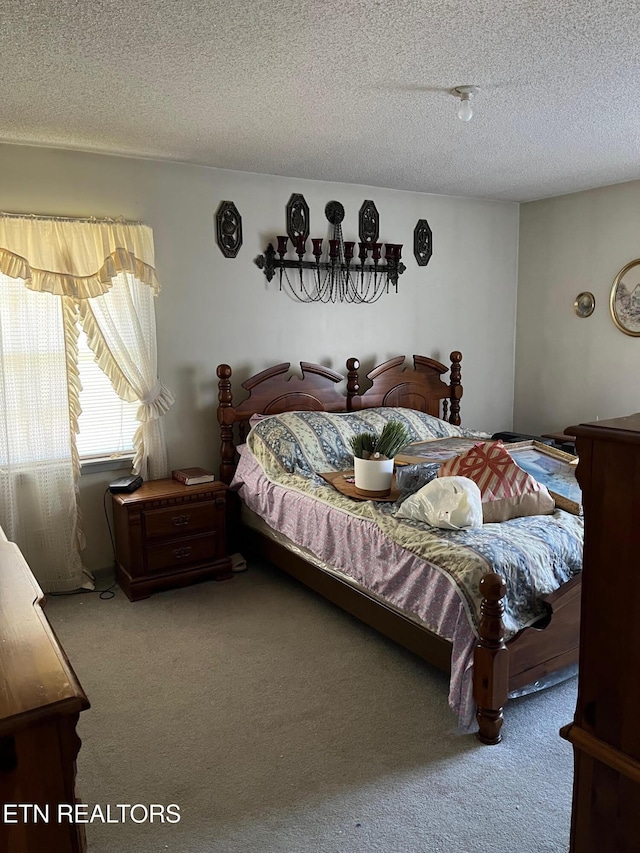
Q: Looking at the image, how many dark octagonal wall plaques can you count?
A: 4